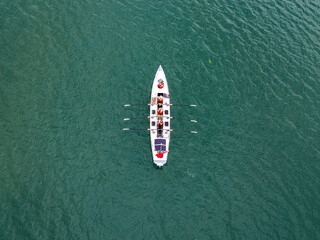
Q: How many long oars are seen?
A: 6